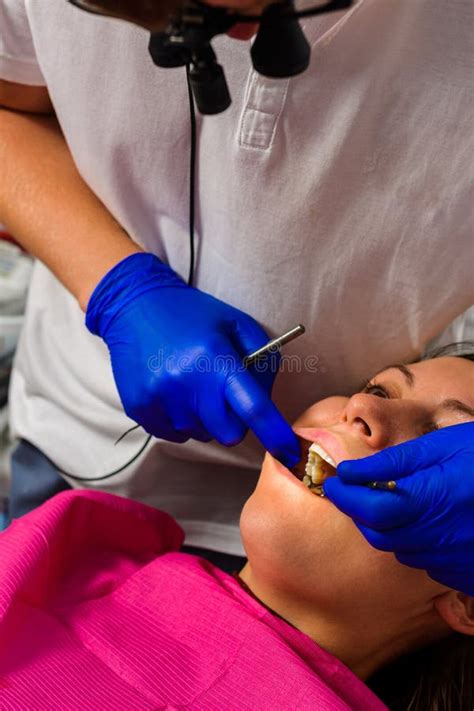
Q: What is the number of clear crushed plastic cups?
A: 0